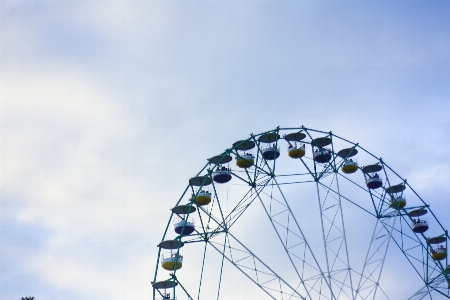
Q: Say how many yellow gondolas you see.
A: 7